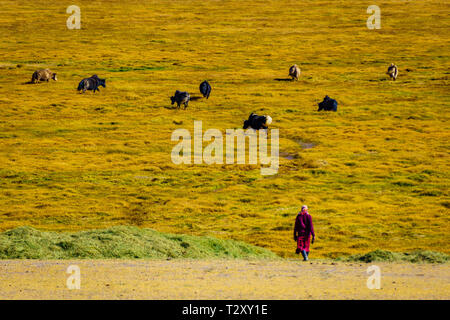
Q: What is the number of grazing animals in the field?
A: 8